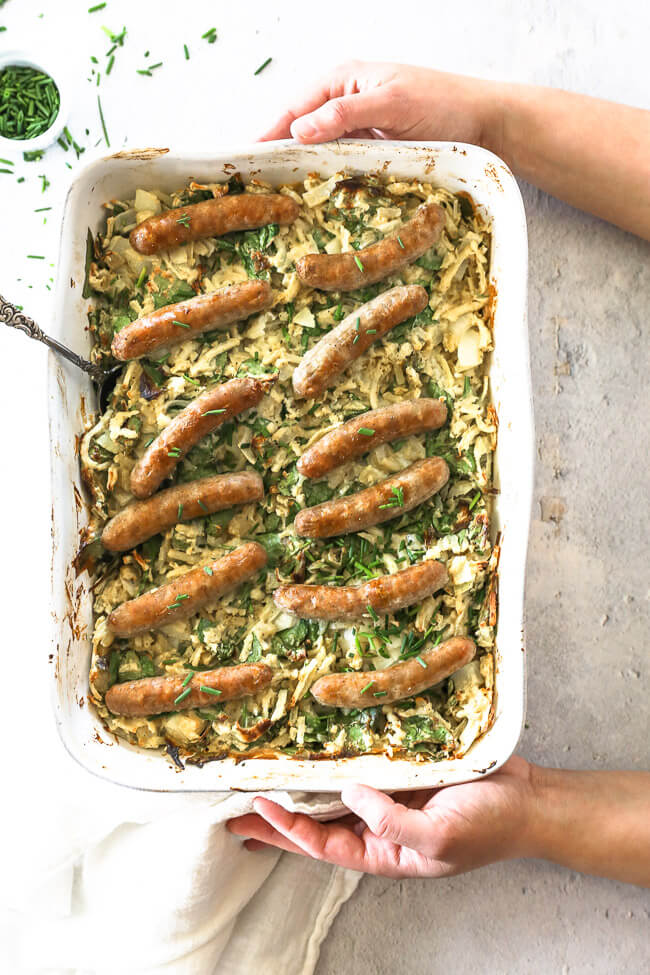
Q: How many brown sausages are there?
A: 12